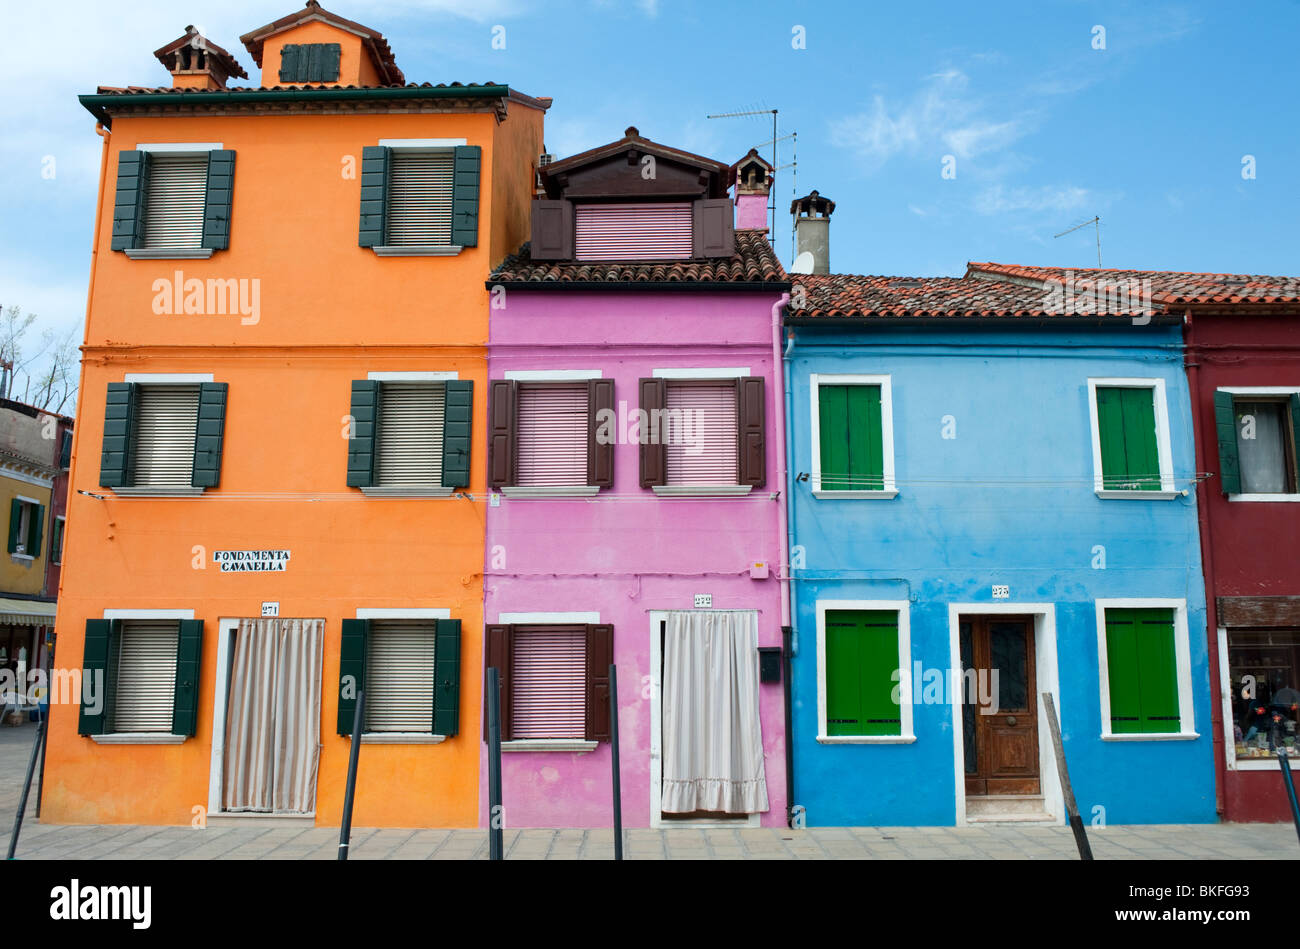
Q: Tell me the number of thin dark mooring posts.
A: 6